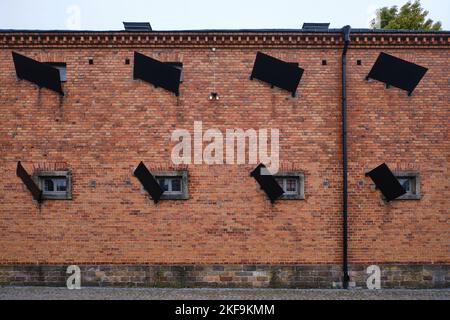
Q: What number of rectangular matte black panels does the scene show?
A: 8